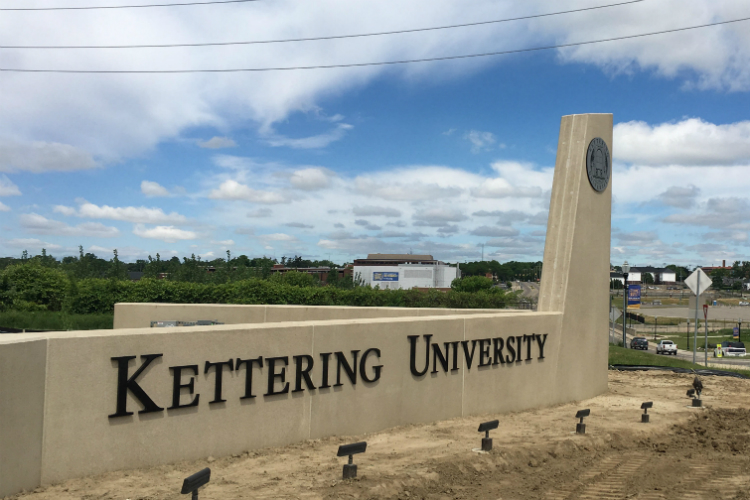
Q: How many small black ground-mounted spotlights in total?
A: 6